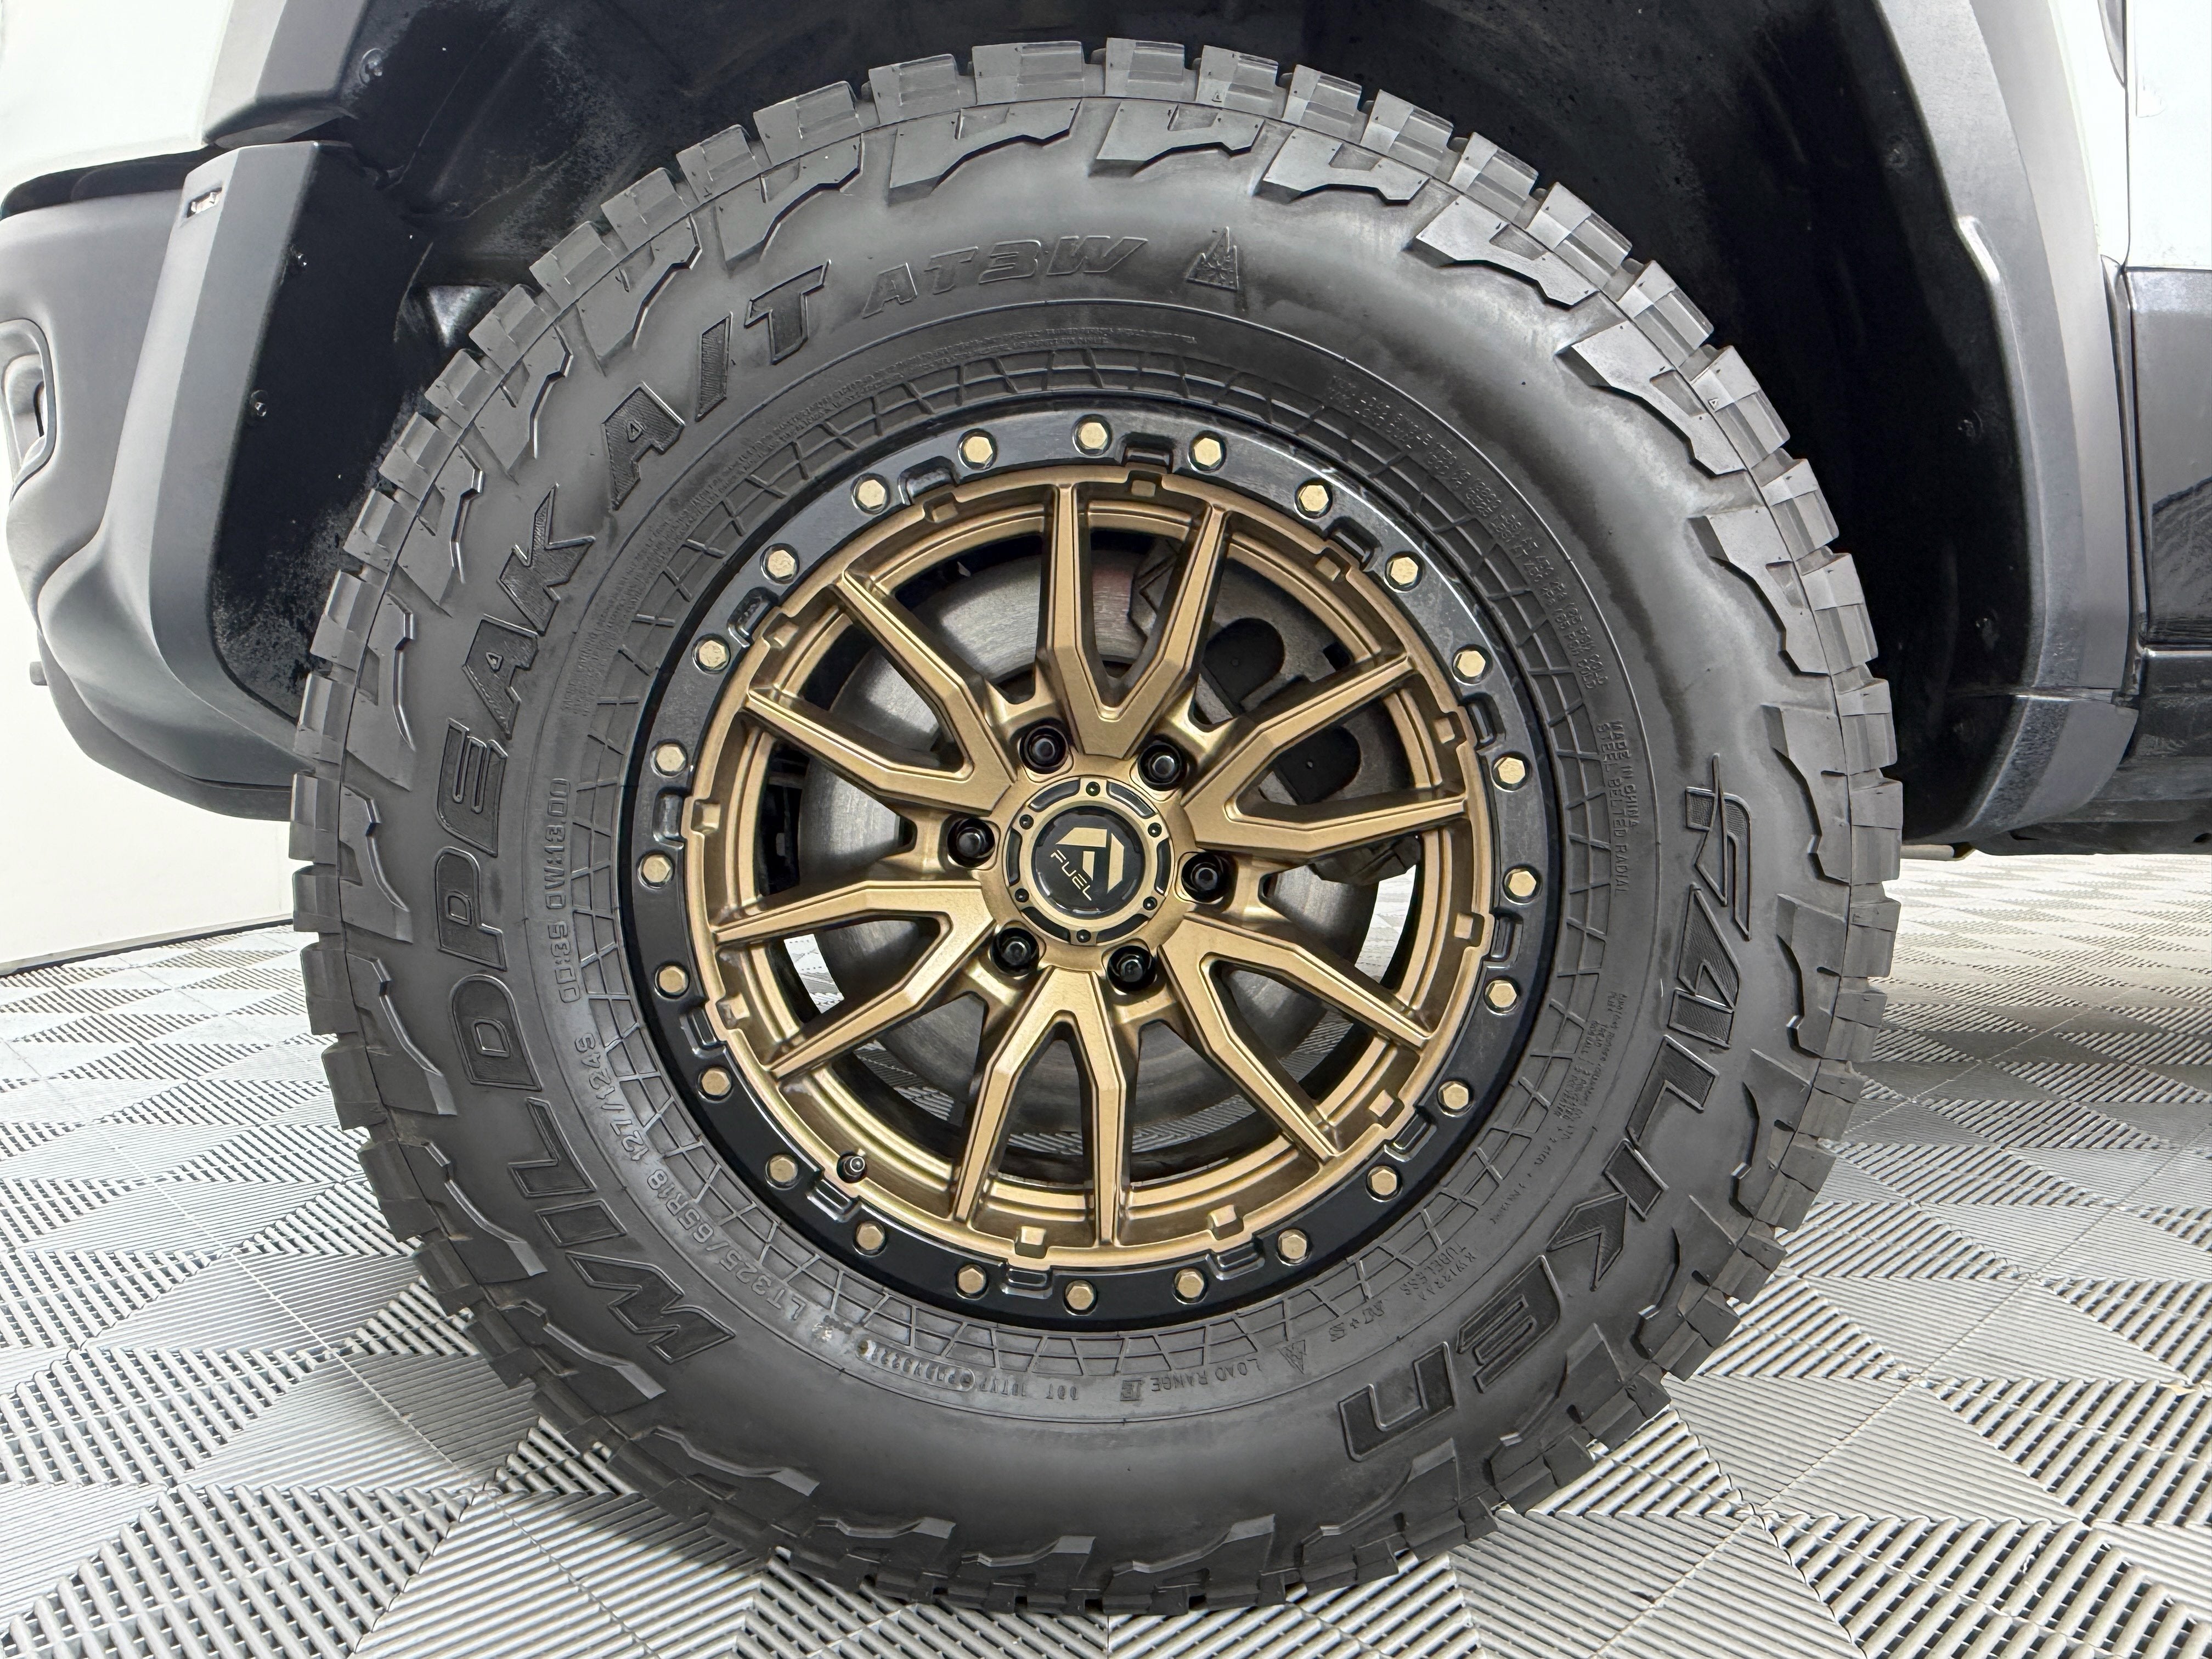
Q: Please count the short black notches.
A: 12